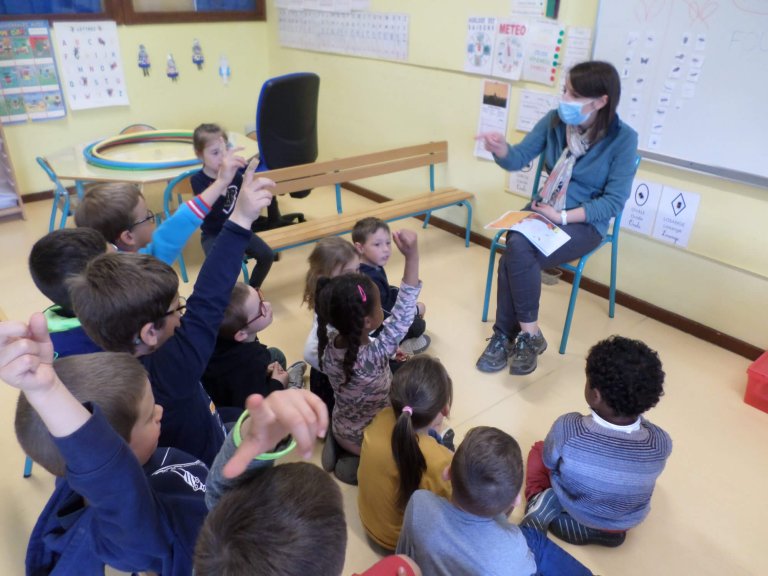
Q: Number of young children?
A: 13